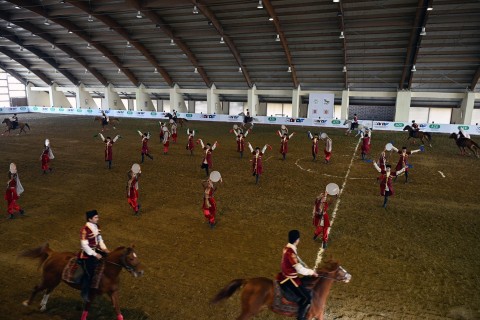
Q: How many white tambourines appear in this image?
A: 11